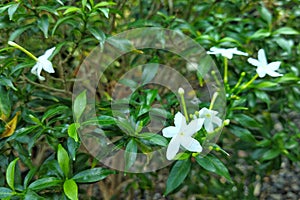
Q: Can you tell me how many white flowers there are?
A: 5